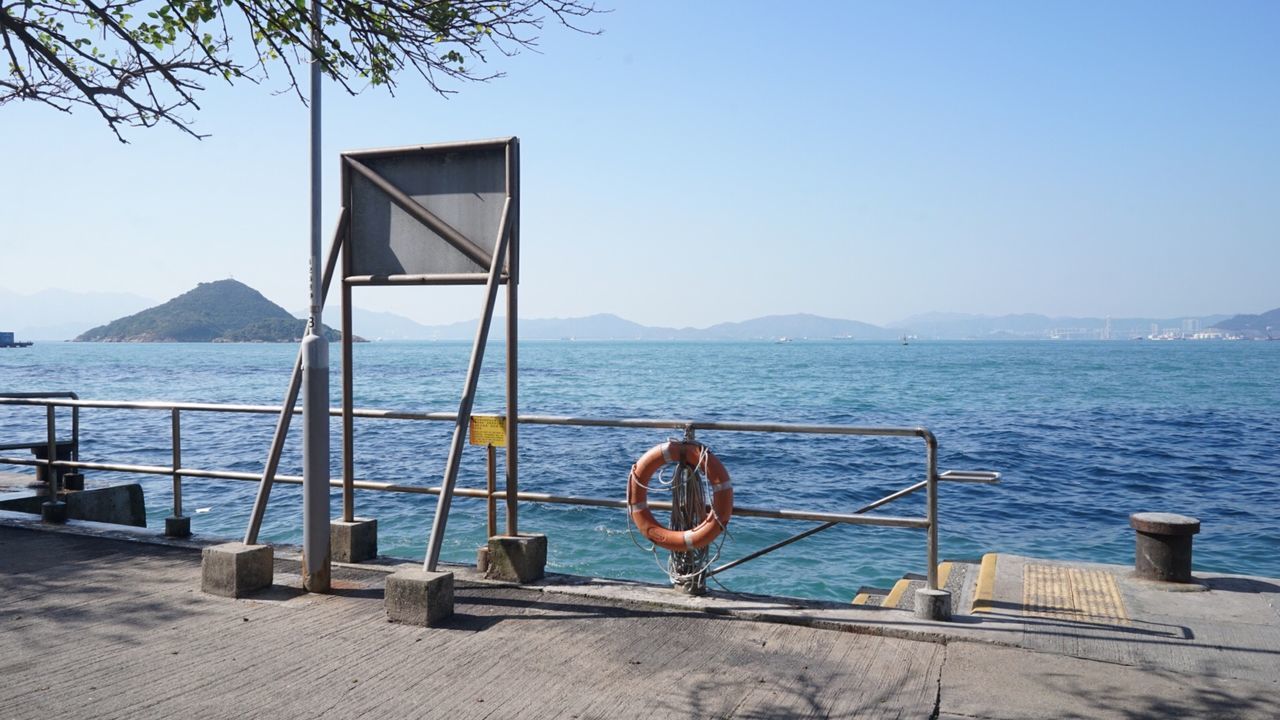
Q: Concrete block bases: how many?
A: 4